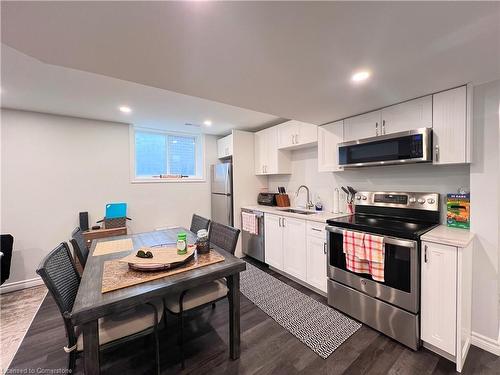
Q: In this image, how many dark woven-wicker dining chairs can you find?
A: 4